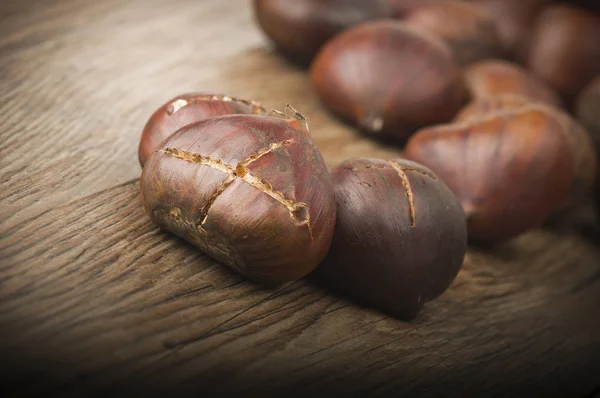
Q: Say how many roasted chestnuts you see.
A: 3